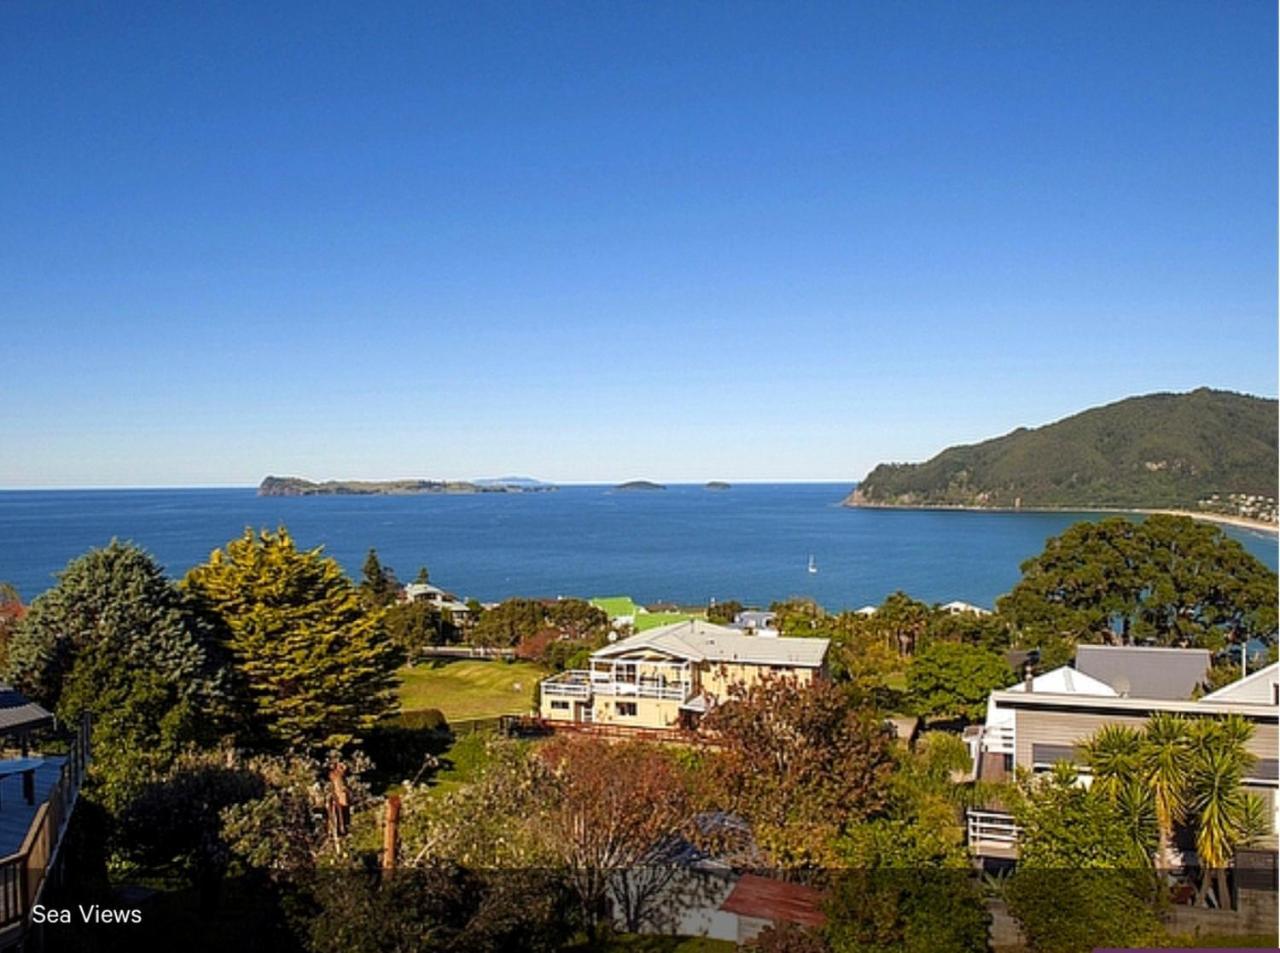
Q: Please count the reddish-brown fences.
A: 1